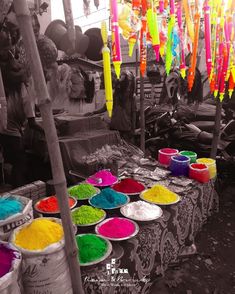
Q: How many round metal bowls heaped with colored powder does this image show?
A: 10